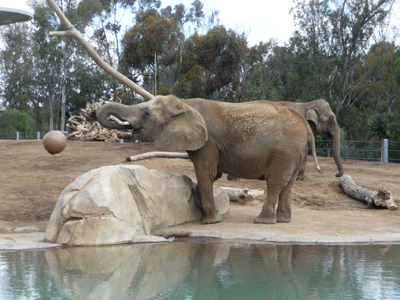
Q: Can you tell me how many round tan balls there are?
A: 1